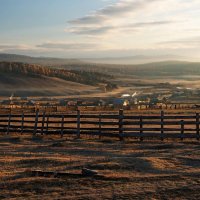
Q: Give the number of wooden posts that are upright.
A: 13